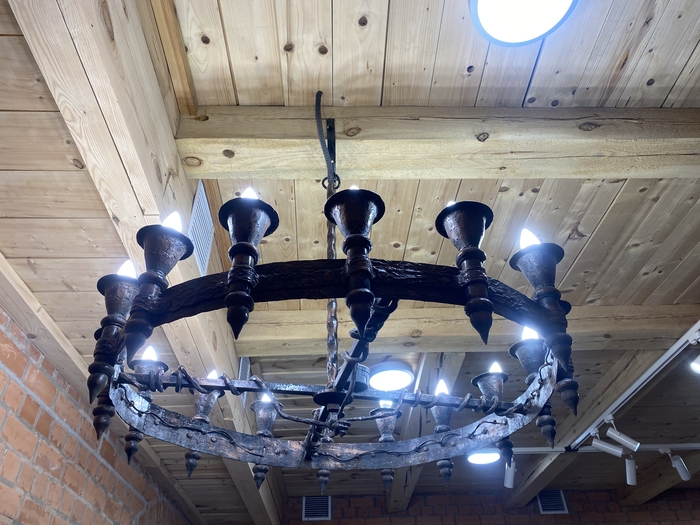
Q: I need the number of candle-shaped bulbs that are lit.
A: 13